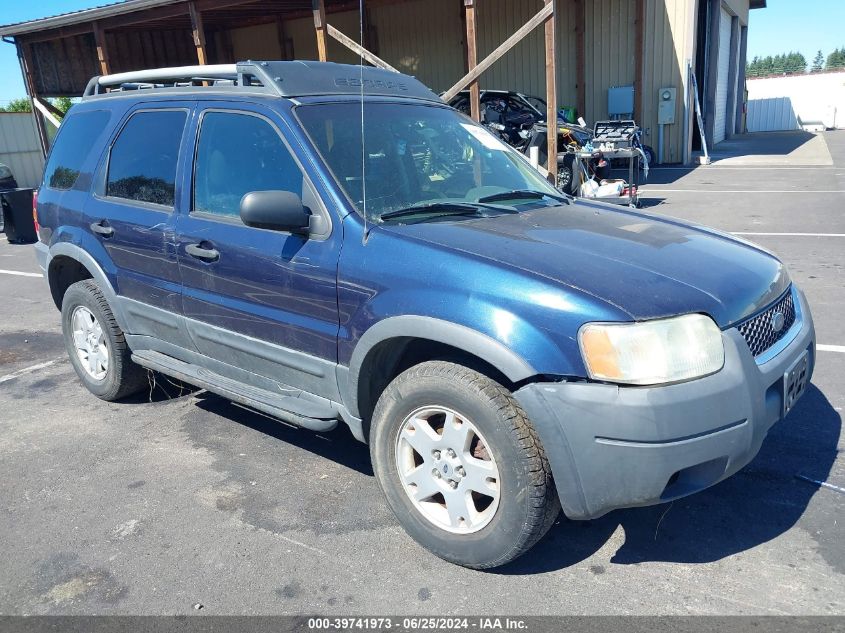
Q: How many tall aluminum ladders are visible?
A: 1